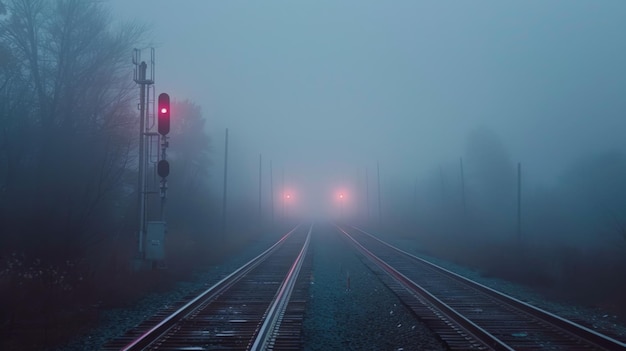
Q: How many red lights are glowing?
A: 3